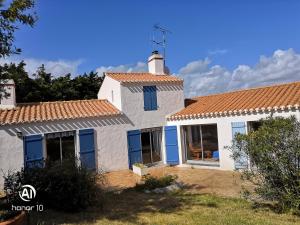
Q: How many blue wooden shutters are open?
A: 5